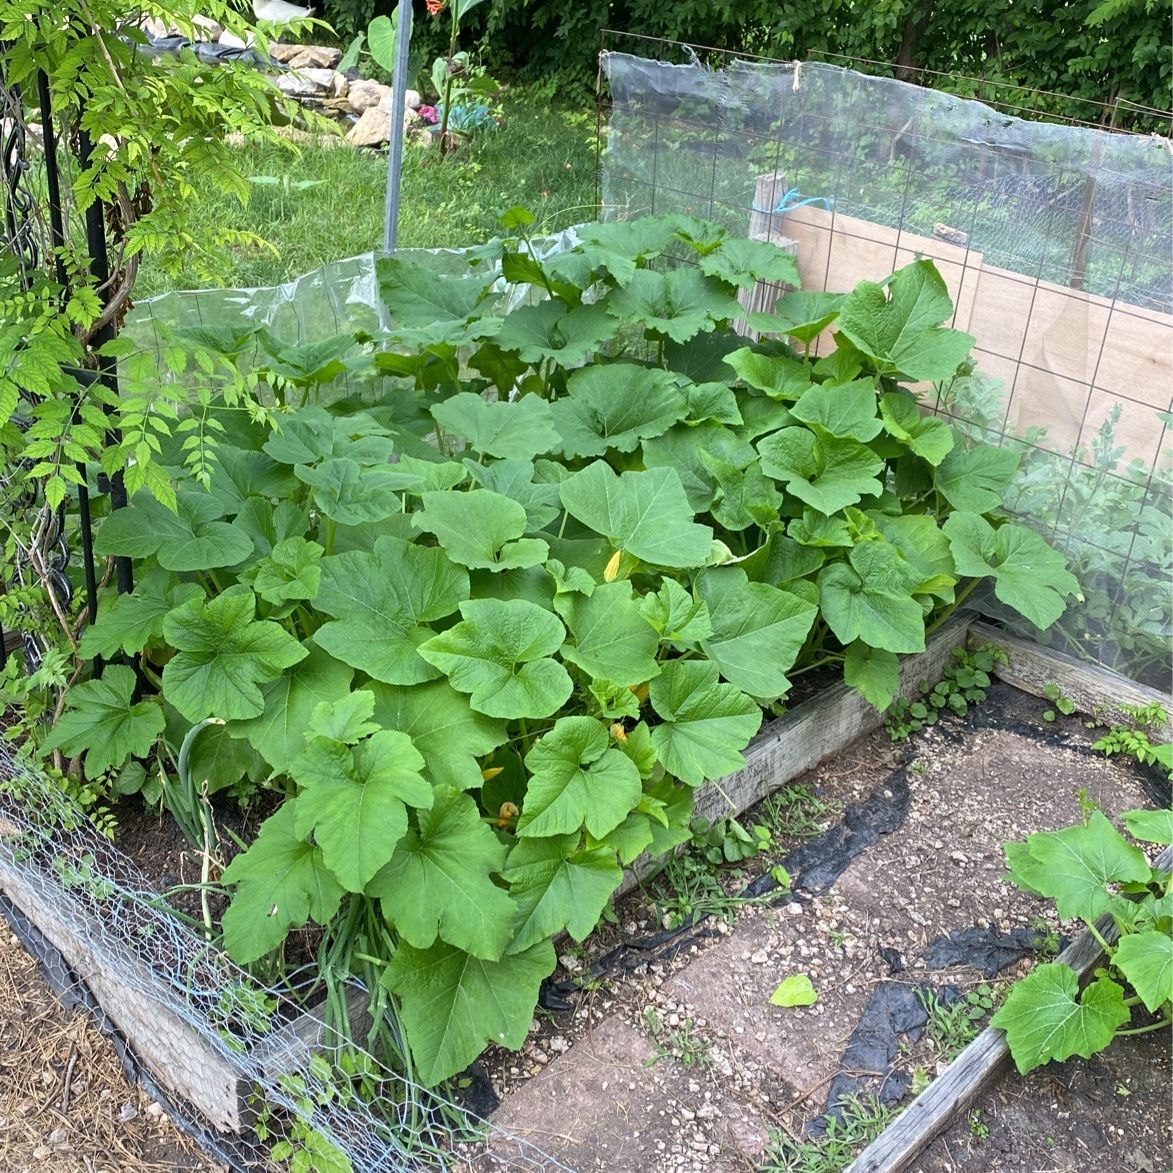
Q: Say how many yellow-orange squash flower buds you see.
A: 5